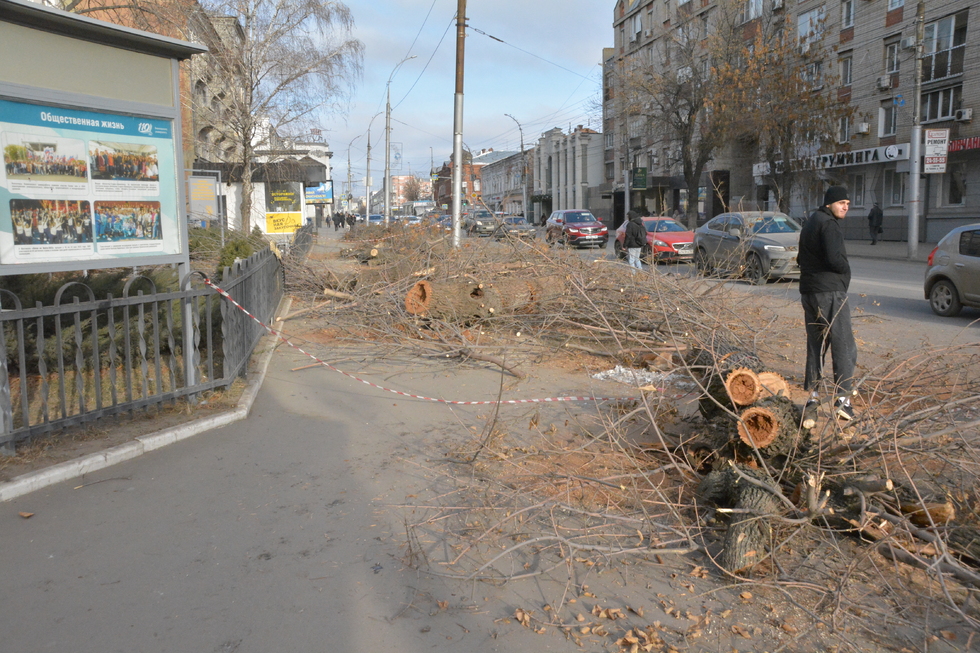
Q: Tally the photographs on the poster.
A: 4